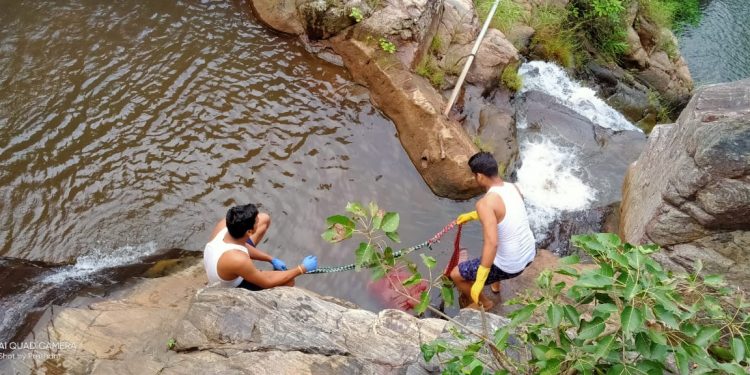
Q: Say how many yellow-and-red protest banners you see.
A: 0